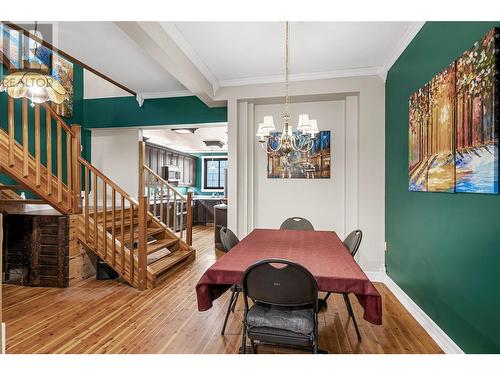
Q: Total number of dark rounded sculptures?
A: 0